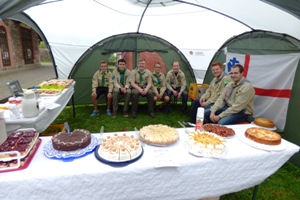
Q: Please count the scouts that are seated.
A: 7